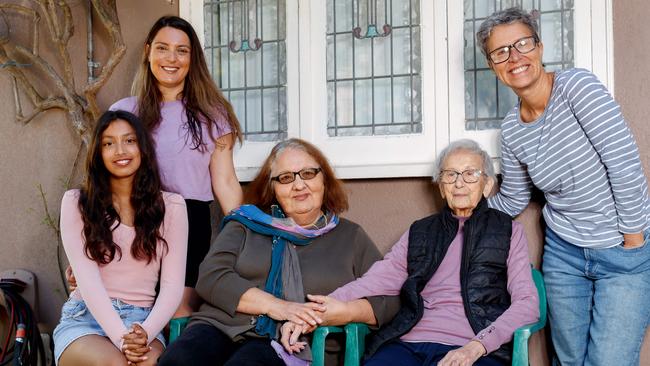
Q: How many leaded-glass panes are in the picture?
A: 3